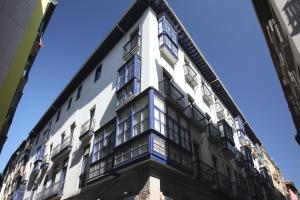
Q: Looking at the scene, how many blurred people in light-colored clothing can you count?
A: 0